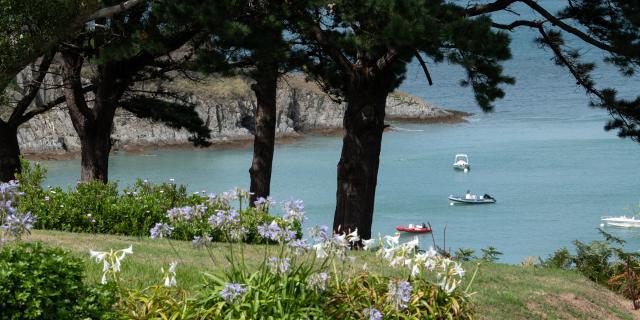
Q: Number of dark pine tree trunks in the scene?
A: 4